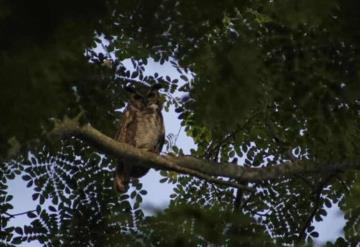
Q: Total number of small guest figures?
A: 0